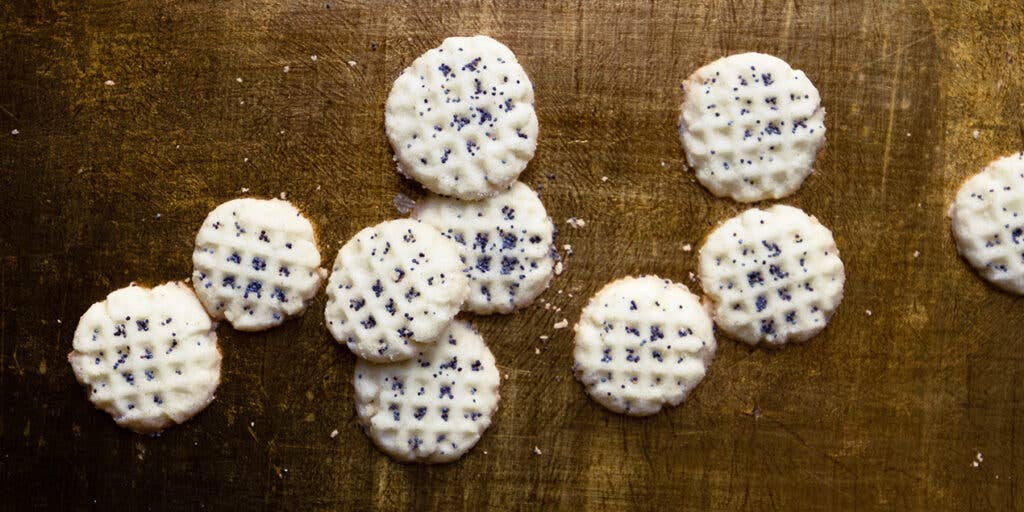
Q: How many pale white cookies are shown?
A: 10